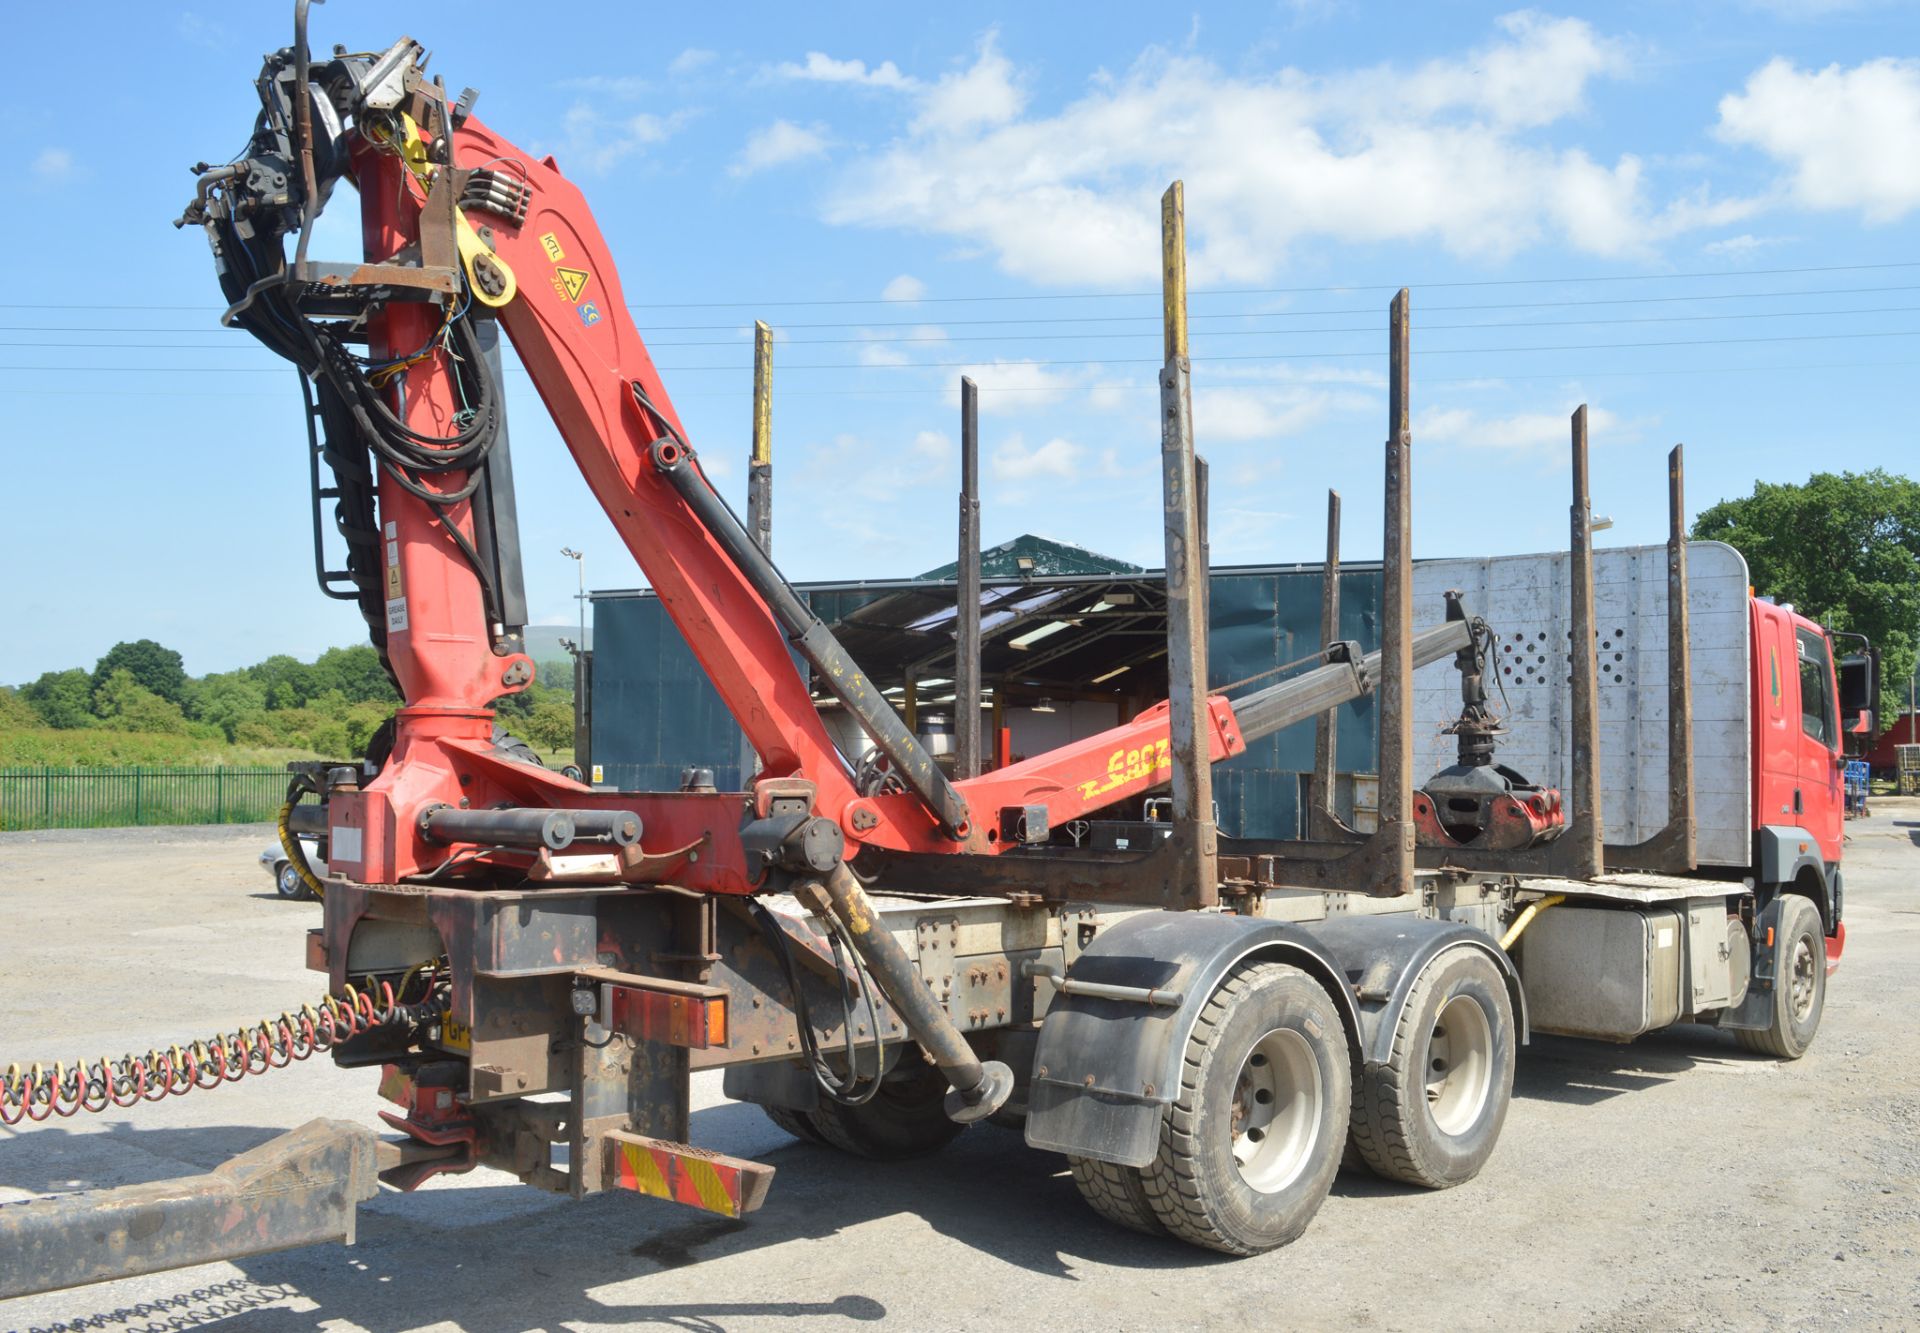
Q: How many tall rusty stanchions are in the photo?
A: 8